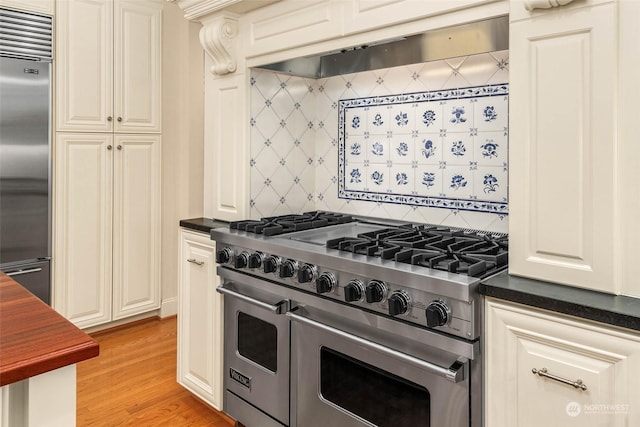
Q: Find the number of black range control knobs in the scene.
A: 11